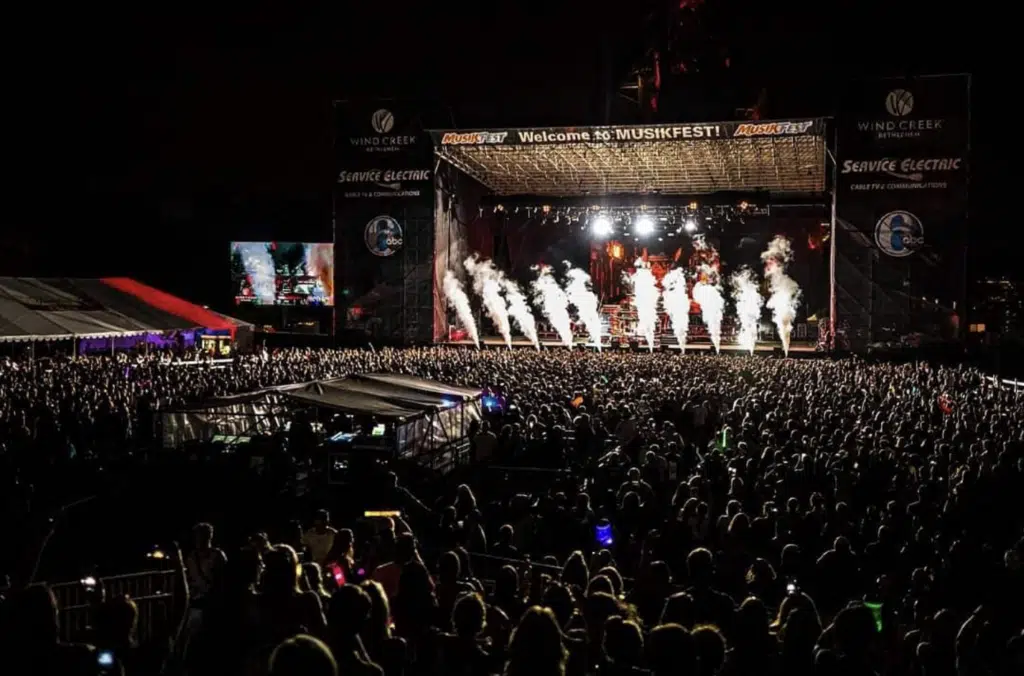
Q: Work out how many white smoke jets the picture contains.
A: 10